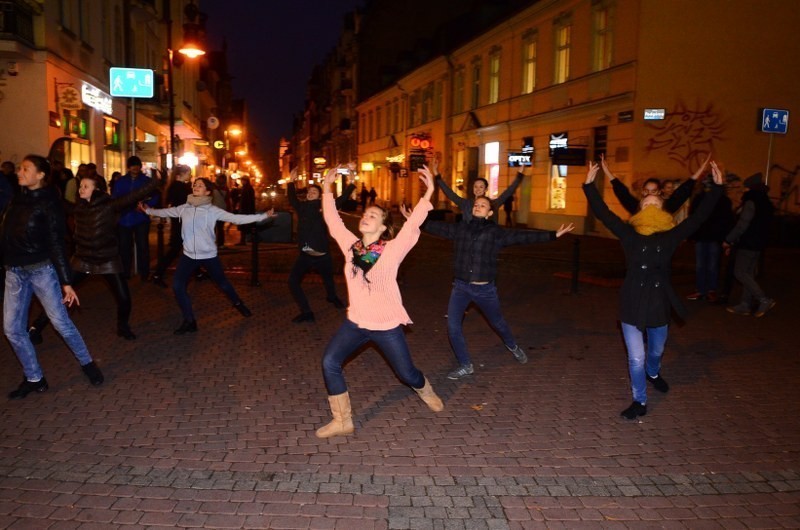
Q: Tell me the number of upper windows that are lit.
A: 4